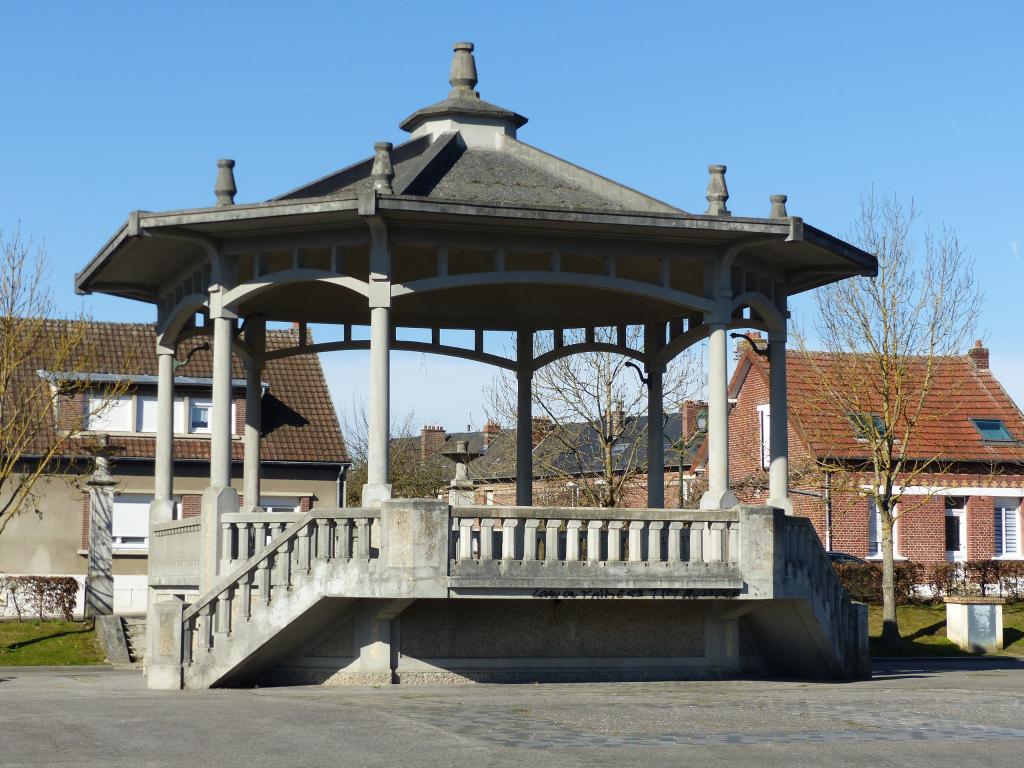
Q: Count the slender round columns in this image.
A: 8